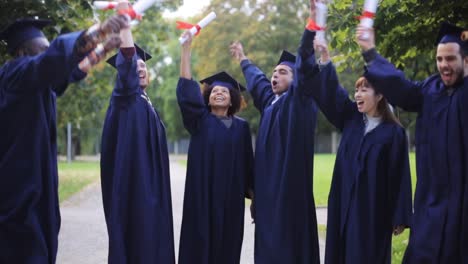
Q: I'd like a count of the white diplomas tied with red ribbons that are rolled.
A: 5